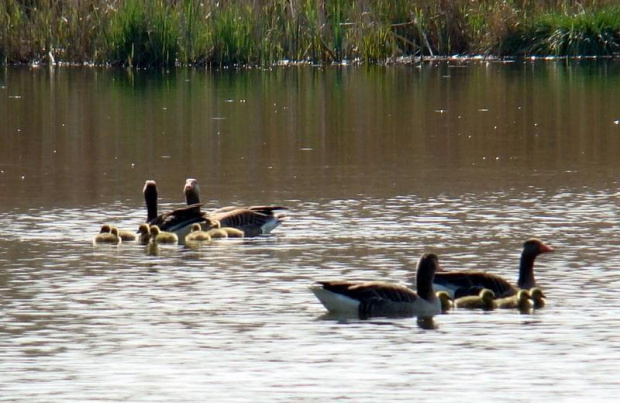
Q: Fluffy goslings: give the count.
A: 11